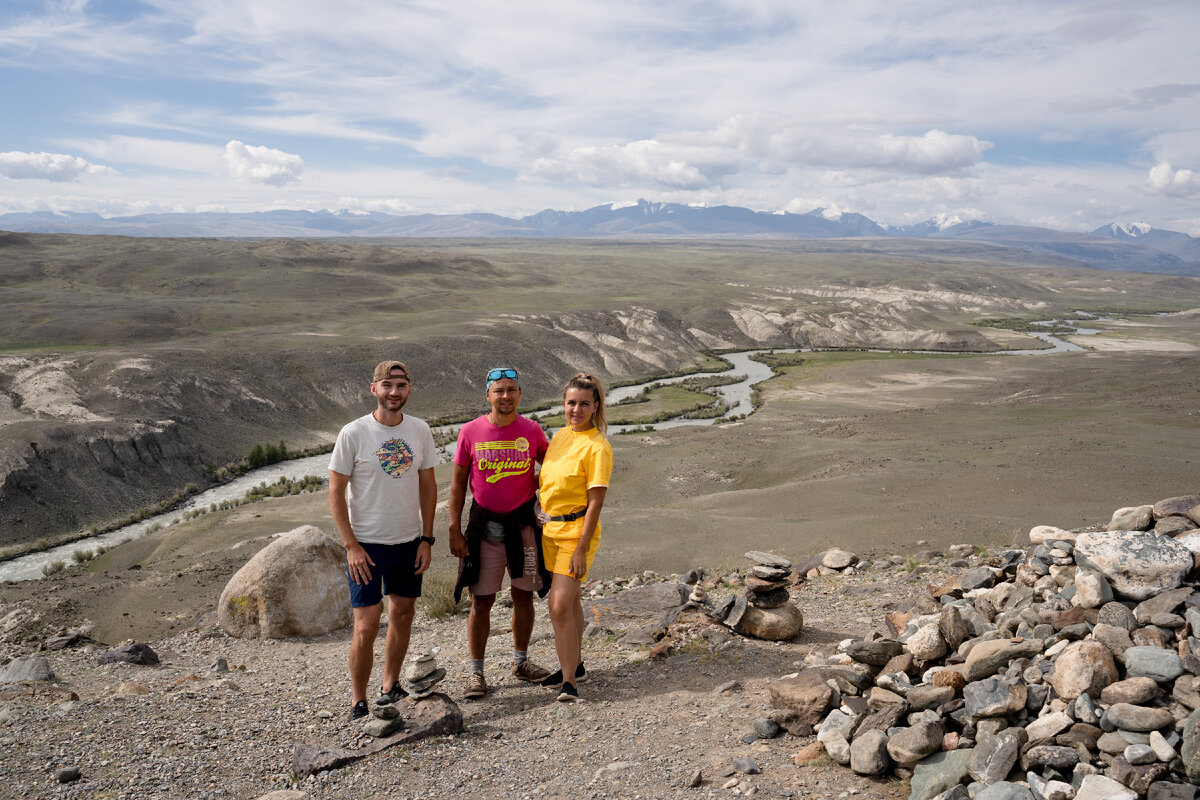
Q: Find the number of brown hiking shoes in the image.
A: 2